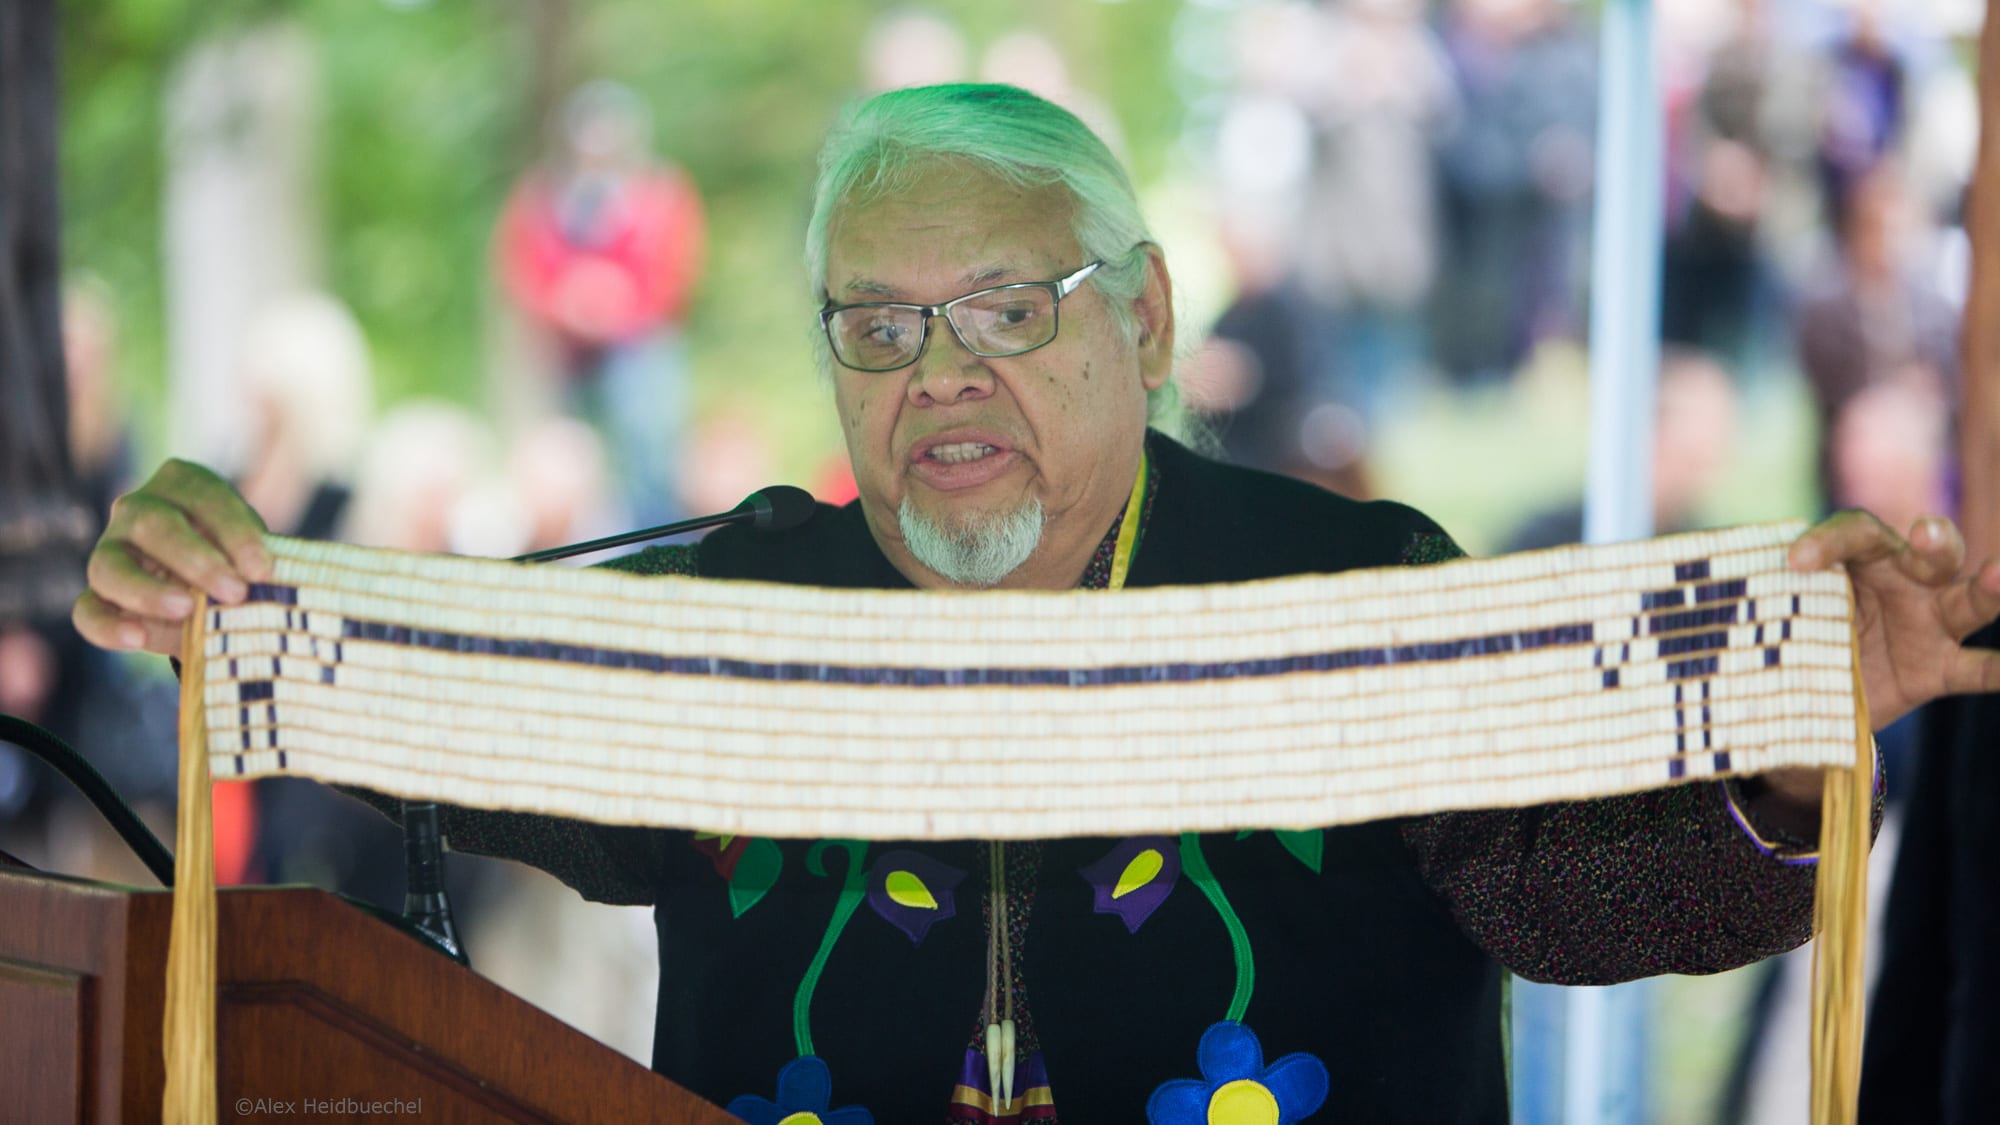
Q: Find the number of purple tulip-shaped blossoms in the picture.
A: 2